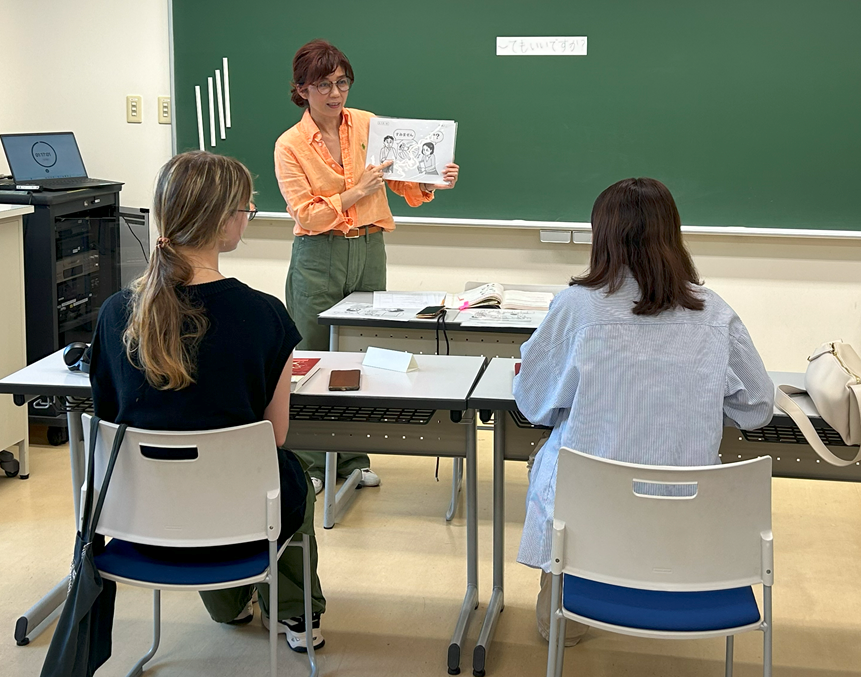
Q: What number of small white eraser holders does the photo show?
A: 2